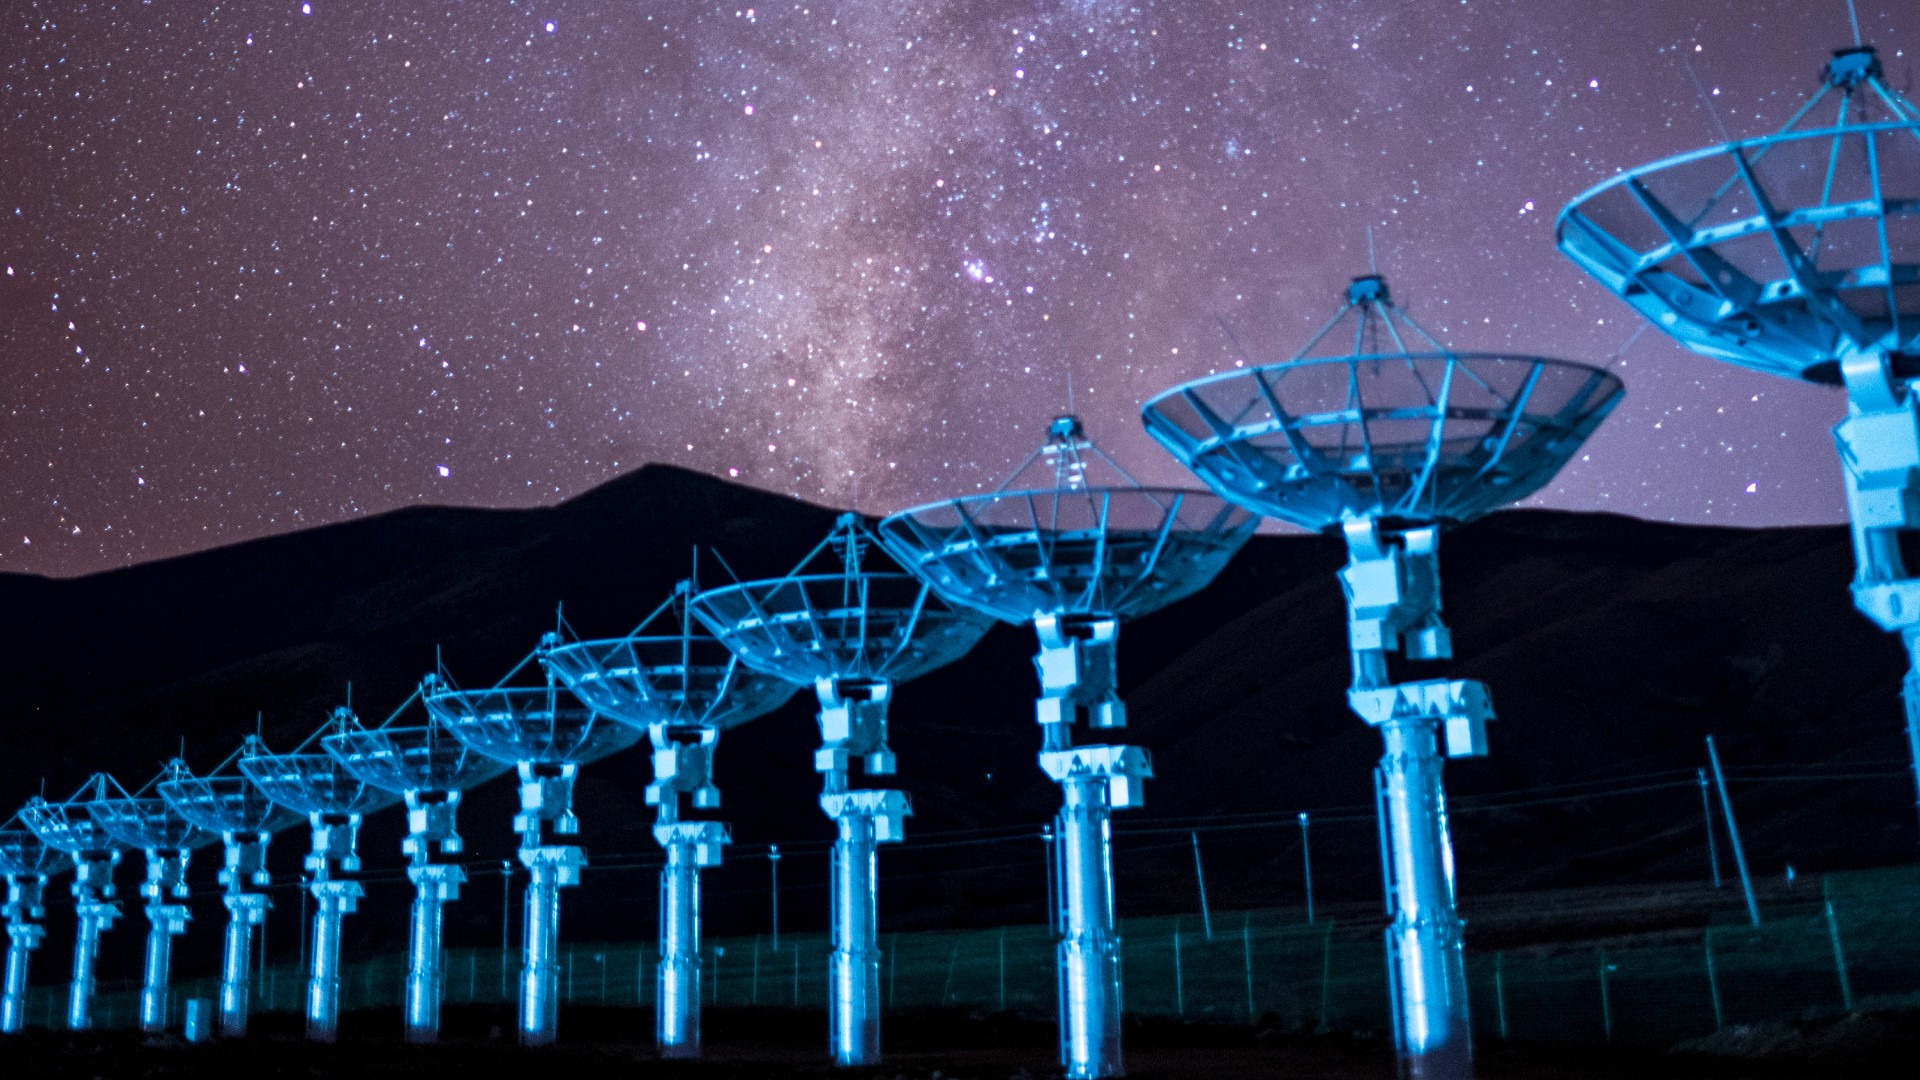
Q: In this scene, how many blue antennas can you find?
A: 12